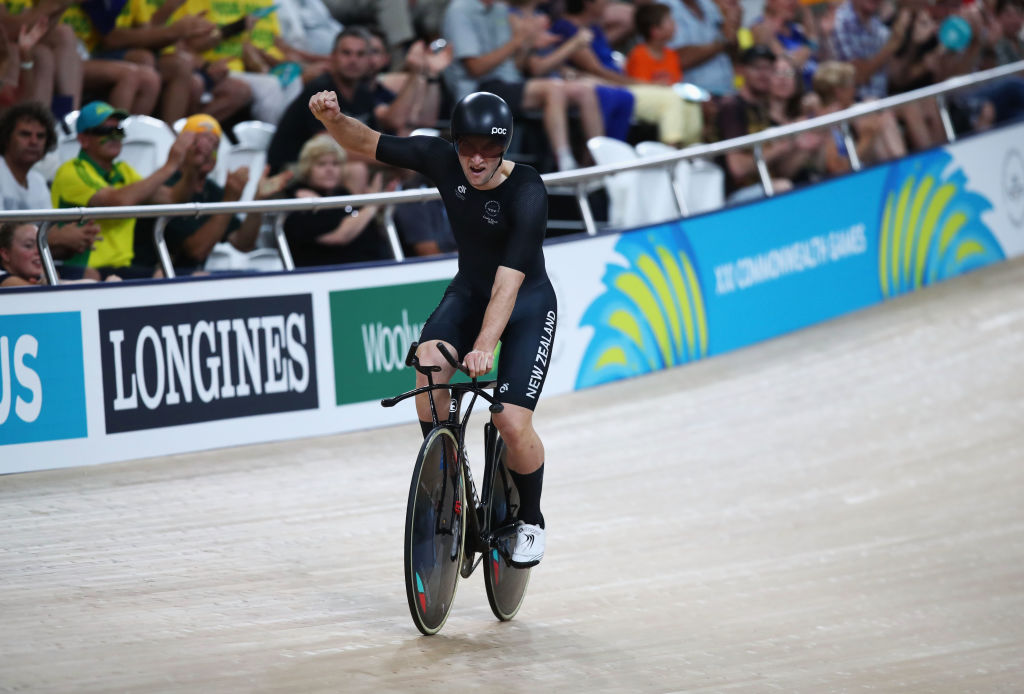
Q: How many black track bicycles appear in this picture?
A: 1